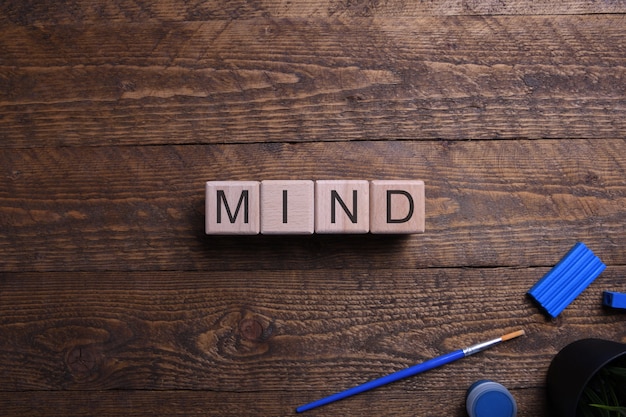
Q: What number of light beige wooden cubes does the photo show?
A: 4